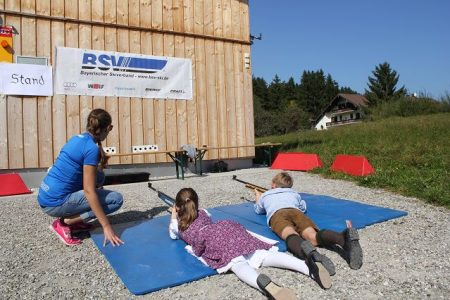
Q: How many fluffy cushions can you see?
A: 0